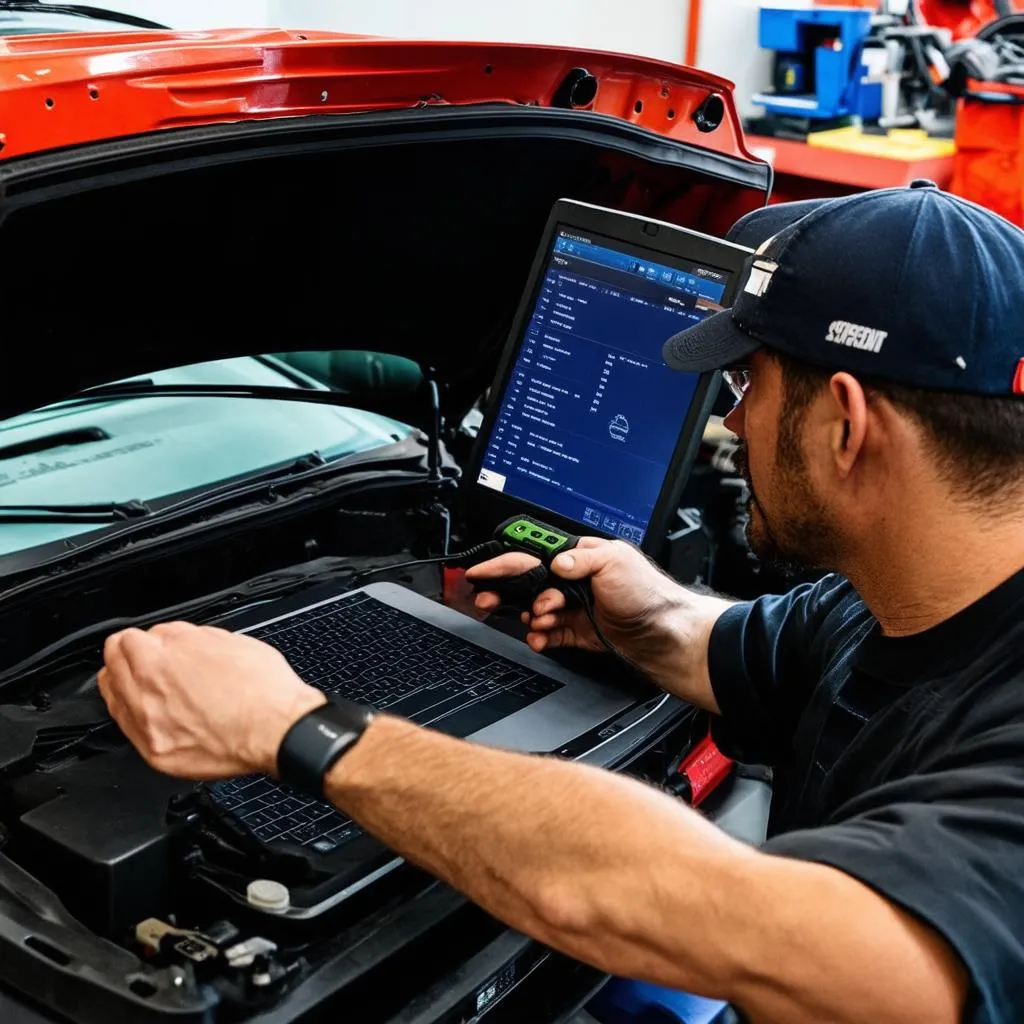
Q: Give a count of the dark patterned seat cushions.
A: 0